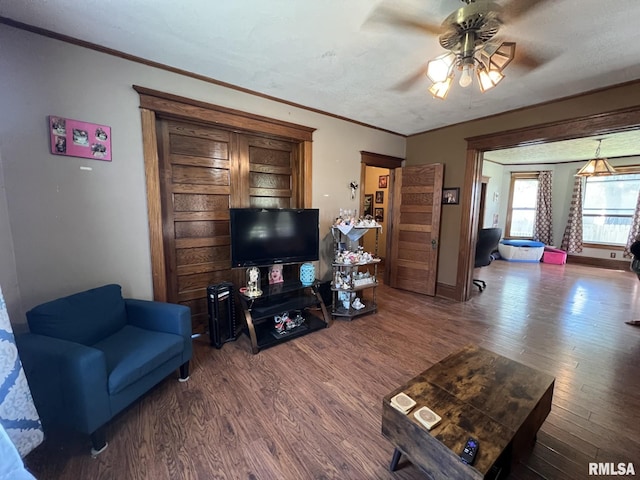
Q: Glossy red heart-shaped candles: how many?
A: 0